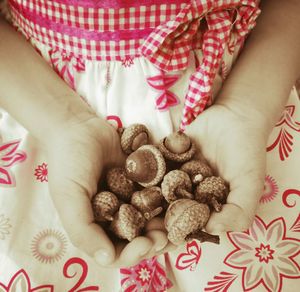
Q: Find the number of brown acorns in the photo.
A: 11